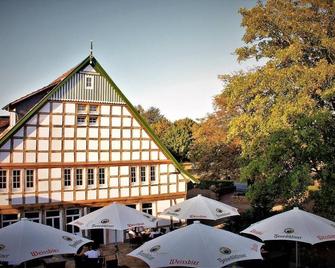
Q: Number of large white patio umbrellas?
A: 5